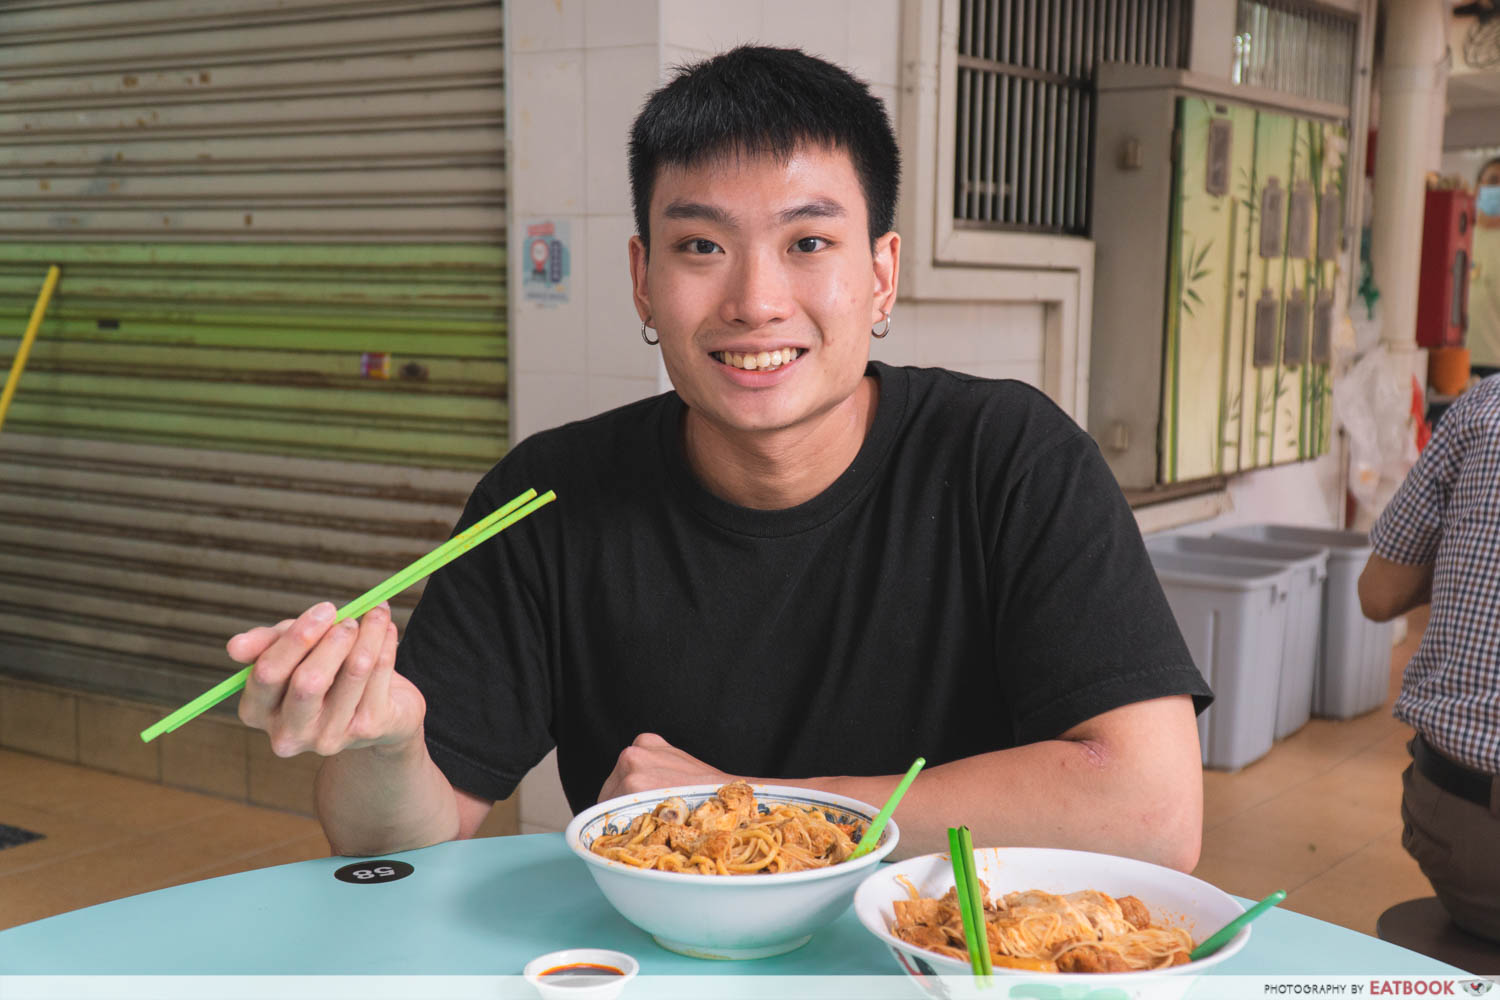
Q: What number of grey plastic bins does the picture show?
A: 3